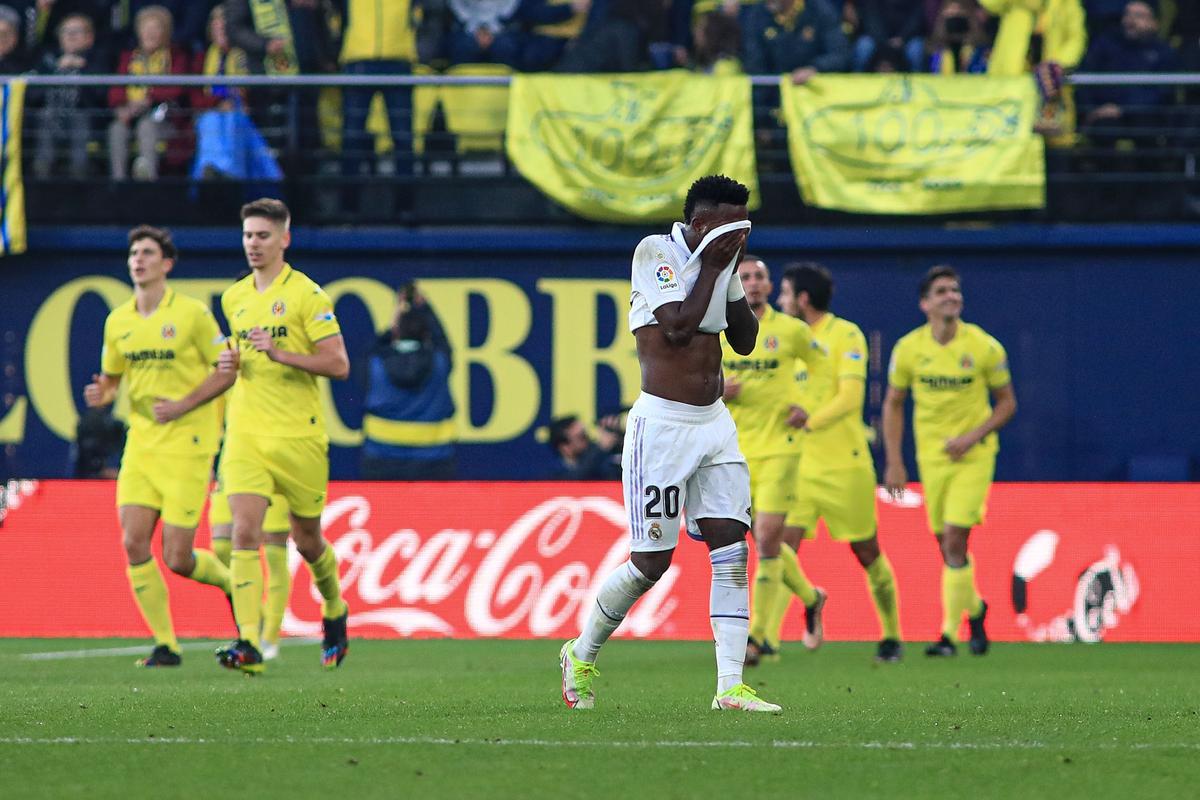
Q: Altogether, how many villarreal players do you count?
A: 6